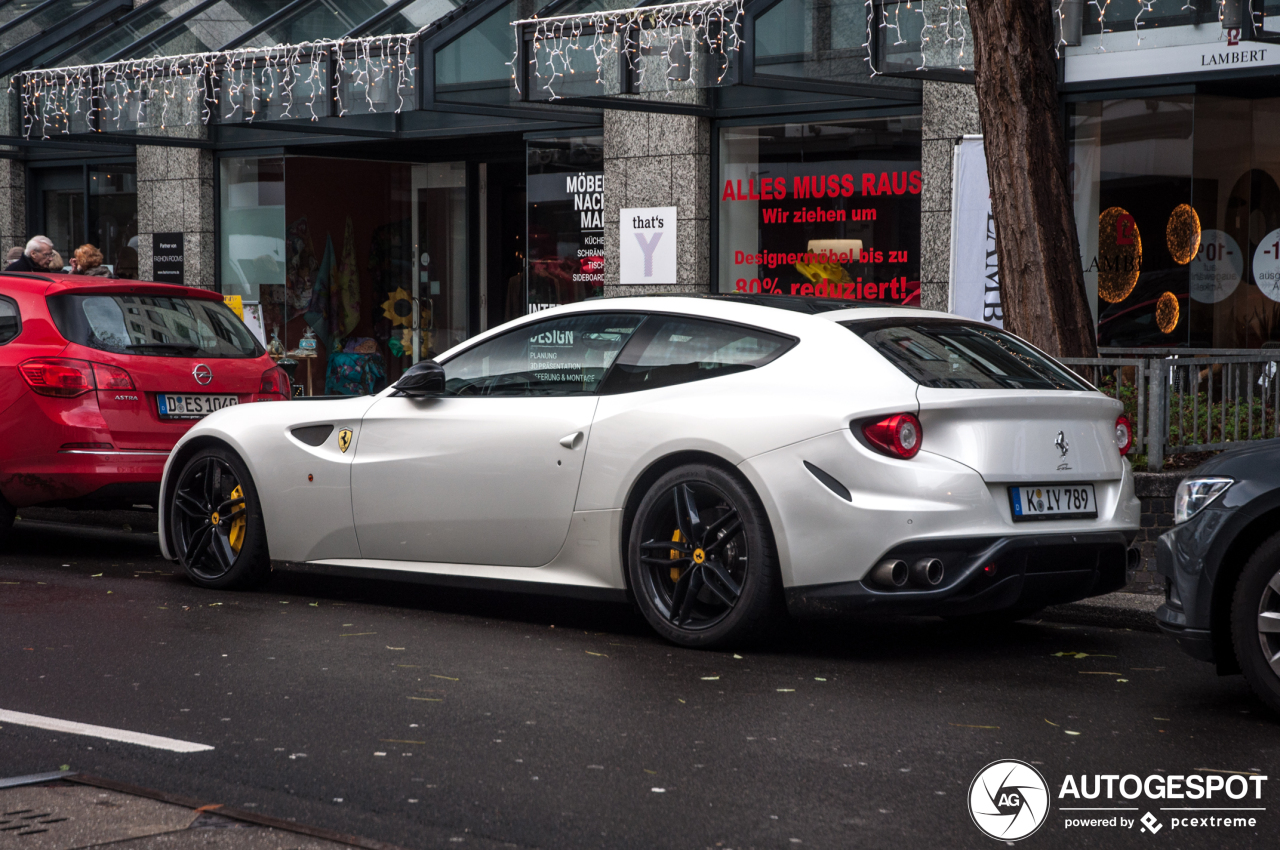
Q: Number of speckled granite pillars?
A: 4